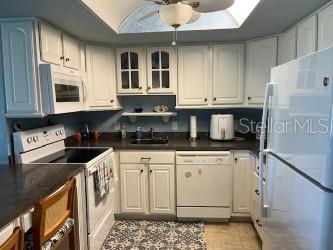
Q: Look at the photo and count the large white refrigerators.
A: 1